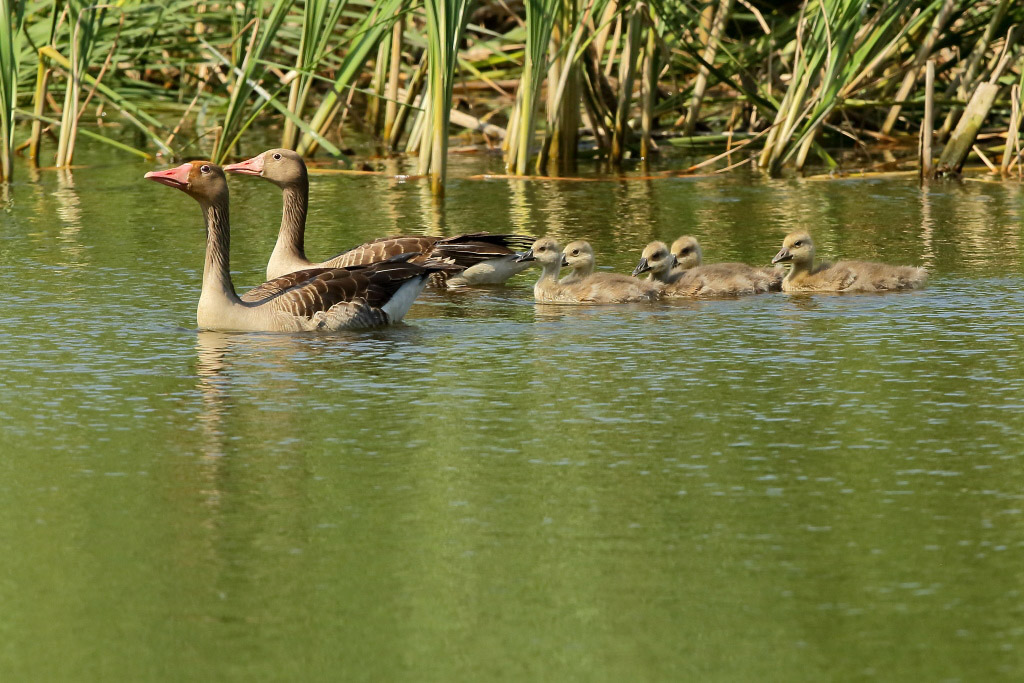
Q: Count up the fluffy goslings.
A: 5